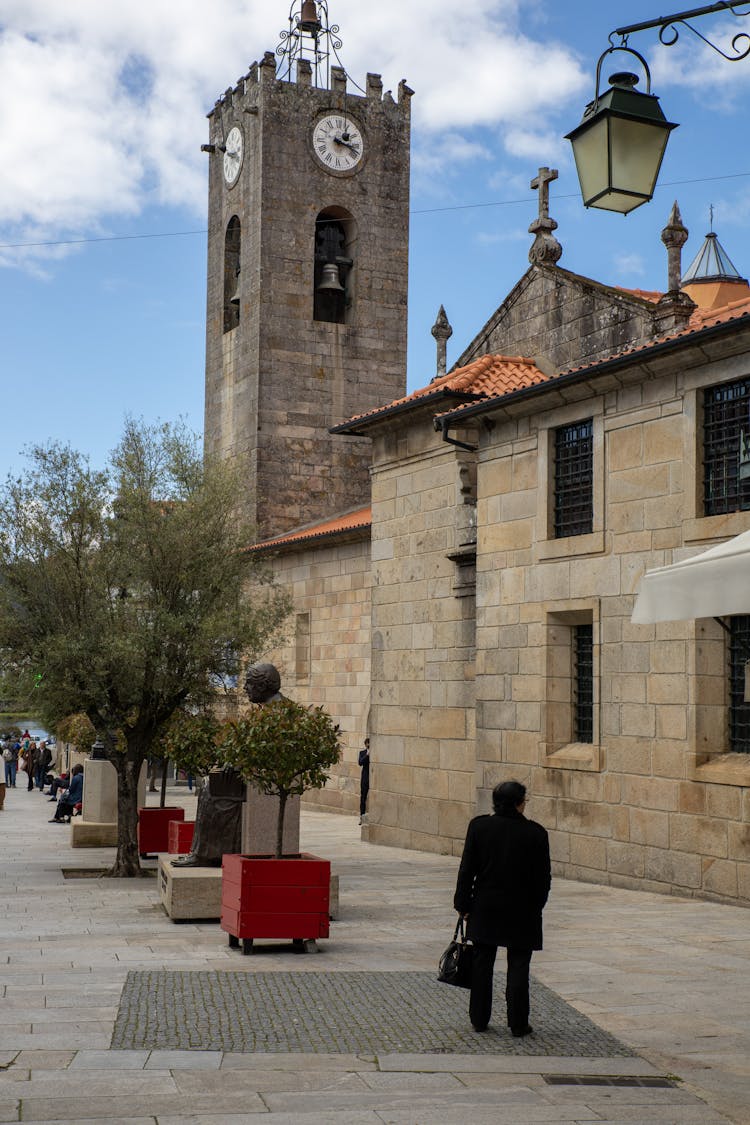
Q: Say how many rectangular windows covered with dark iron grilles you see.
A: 4